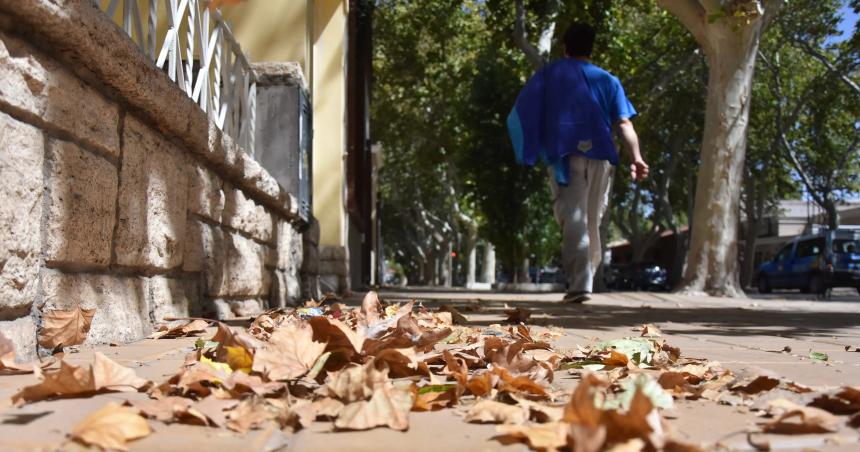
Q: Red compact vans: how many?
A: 0